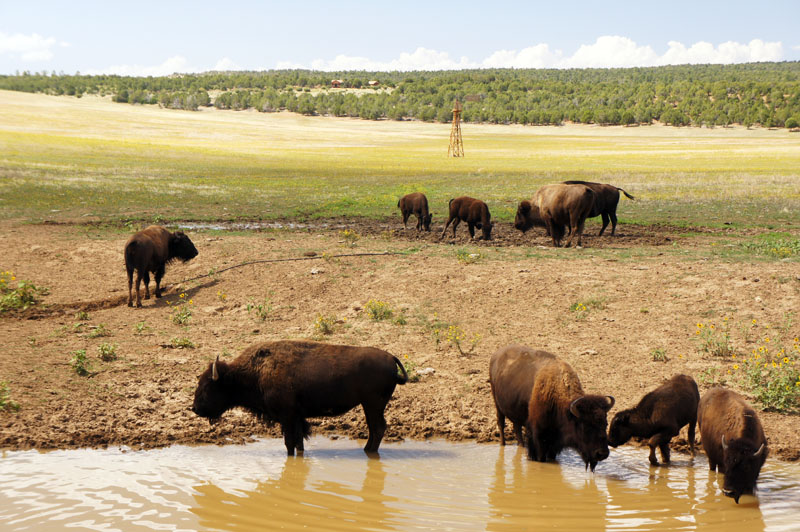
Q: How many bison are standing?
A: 9